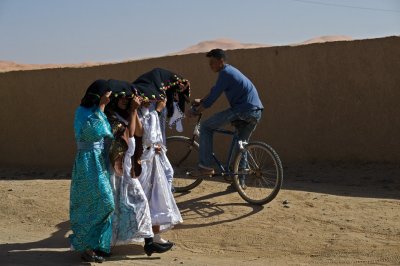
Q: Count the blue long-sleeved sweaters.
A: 1